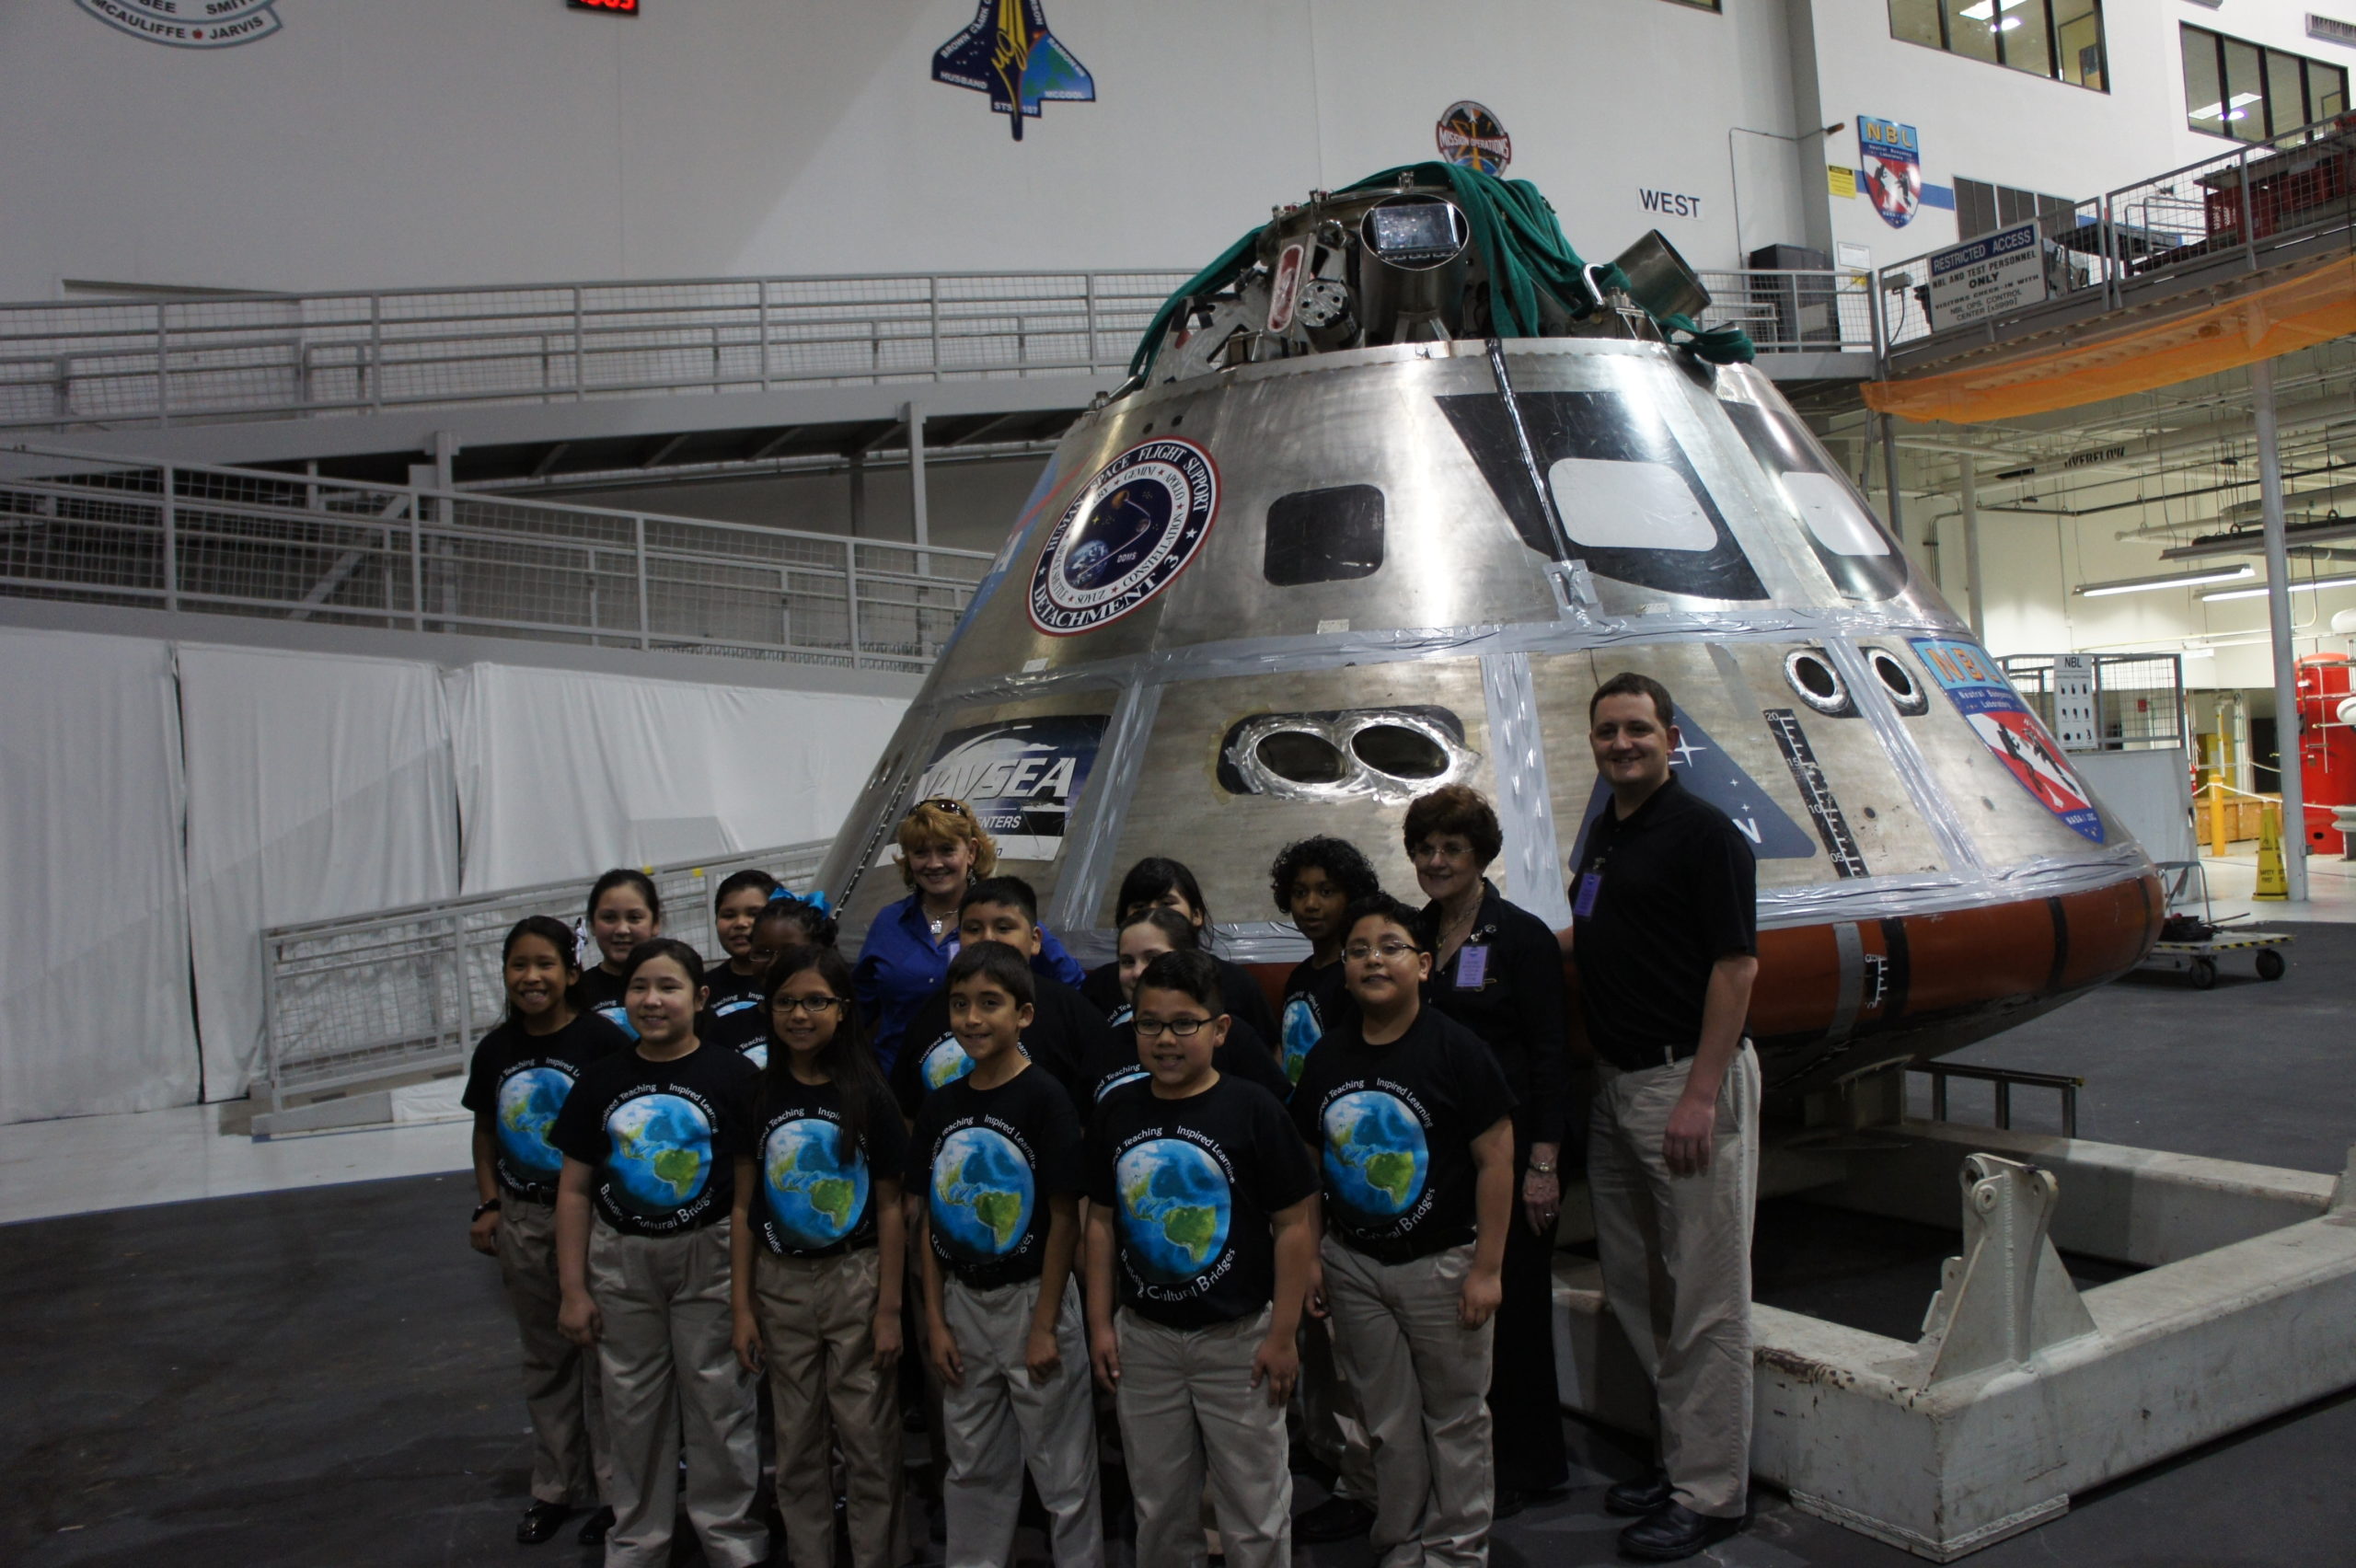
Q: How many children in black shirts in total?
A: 13